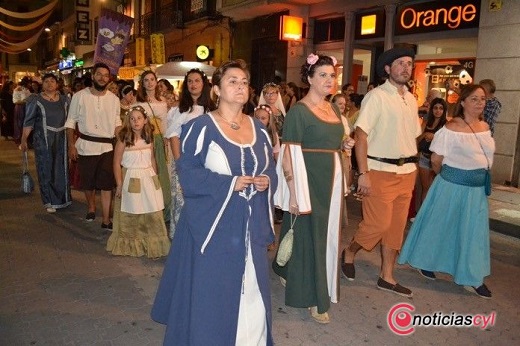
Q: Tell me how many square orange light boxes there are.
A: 2